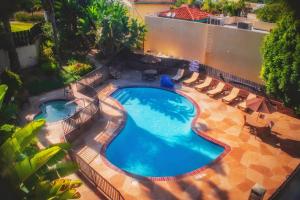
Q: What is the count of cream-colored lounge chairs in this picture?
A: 6